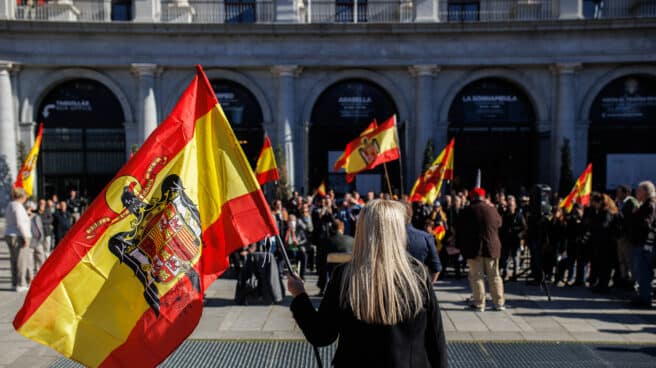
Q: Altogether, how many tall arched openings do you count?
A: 5